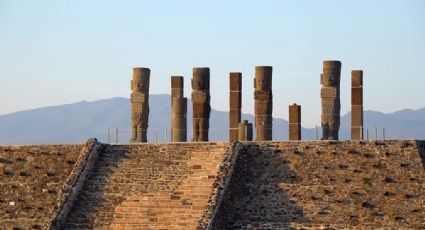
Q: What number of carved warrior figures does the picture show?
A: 4